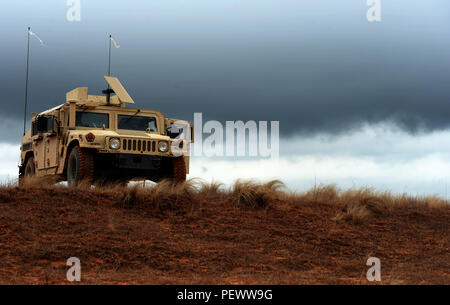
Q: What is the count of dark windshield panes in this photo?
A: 2